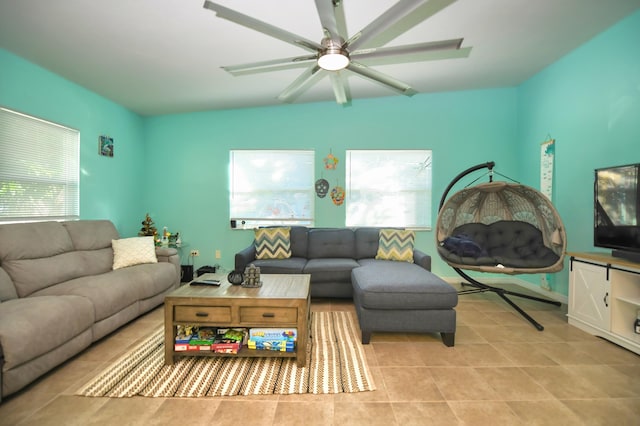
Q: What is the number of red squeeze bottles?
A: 0